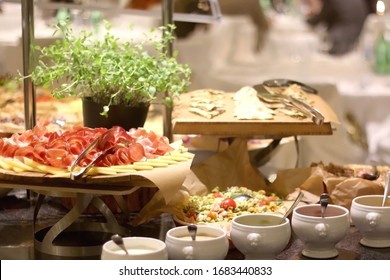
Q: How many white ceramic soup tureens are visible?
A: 5